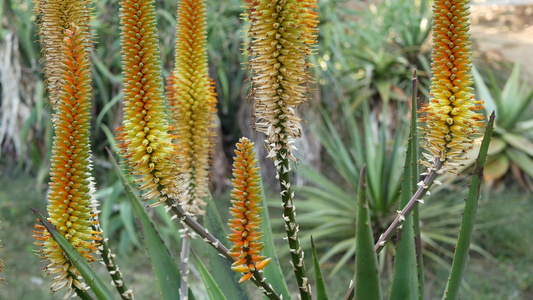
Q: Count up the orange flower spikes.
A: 7